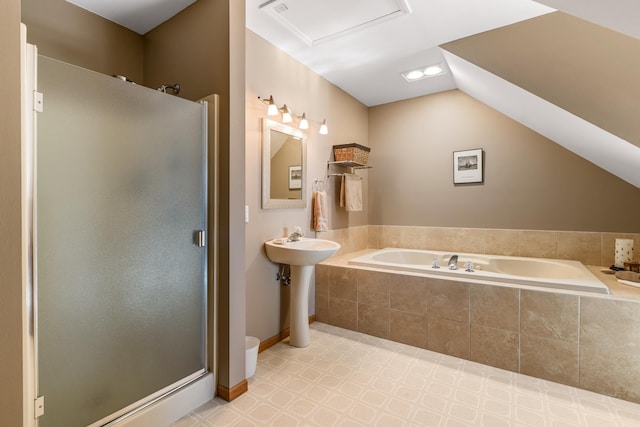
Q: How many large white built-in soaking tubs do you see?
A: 1